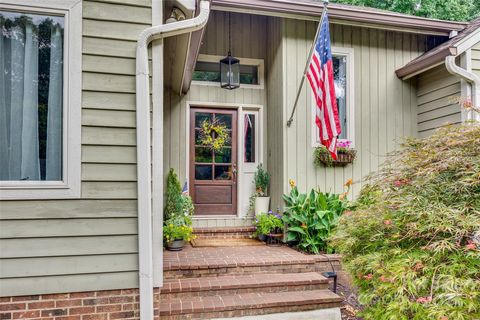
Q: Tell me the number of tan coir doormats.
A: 1